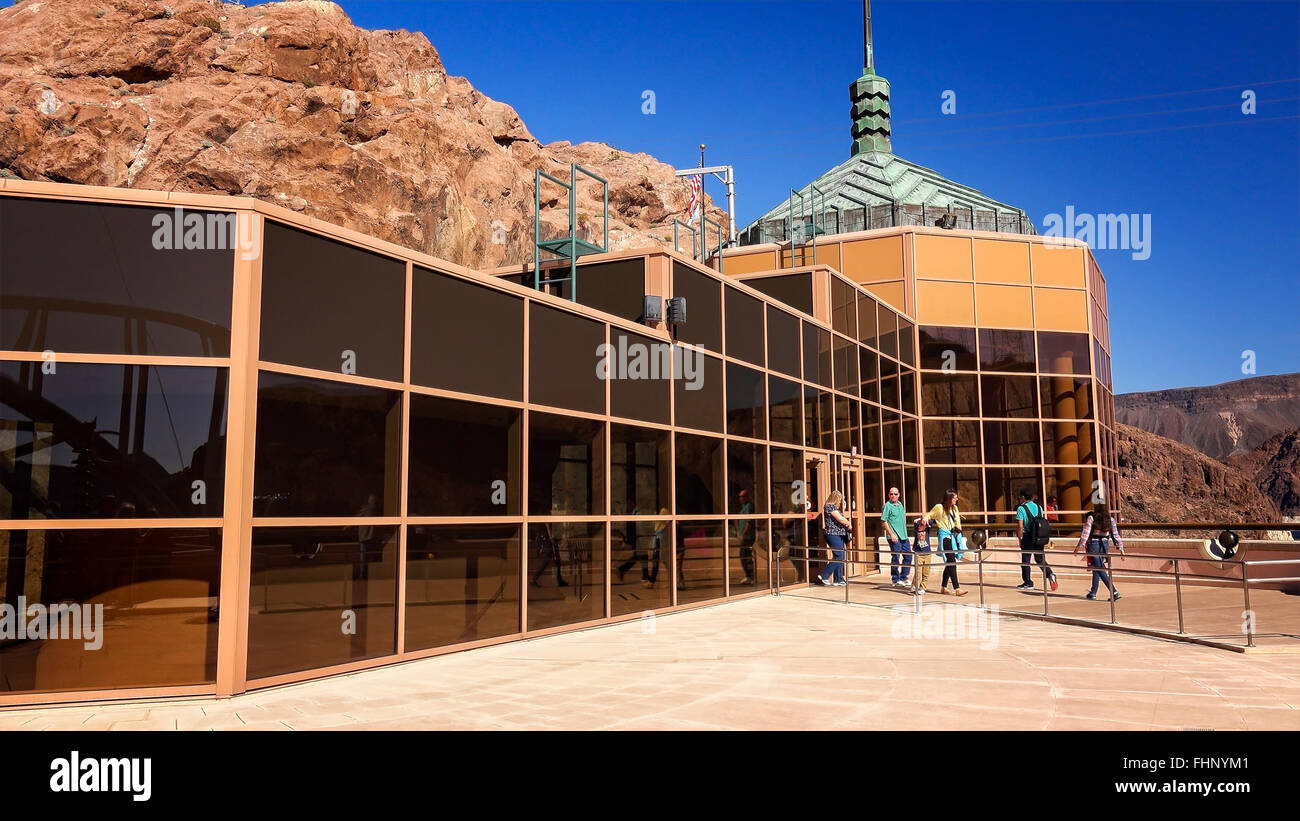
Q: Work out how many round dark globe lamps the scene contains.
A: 2